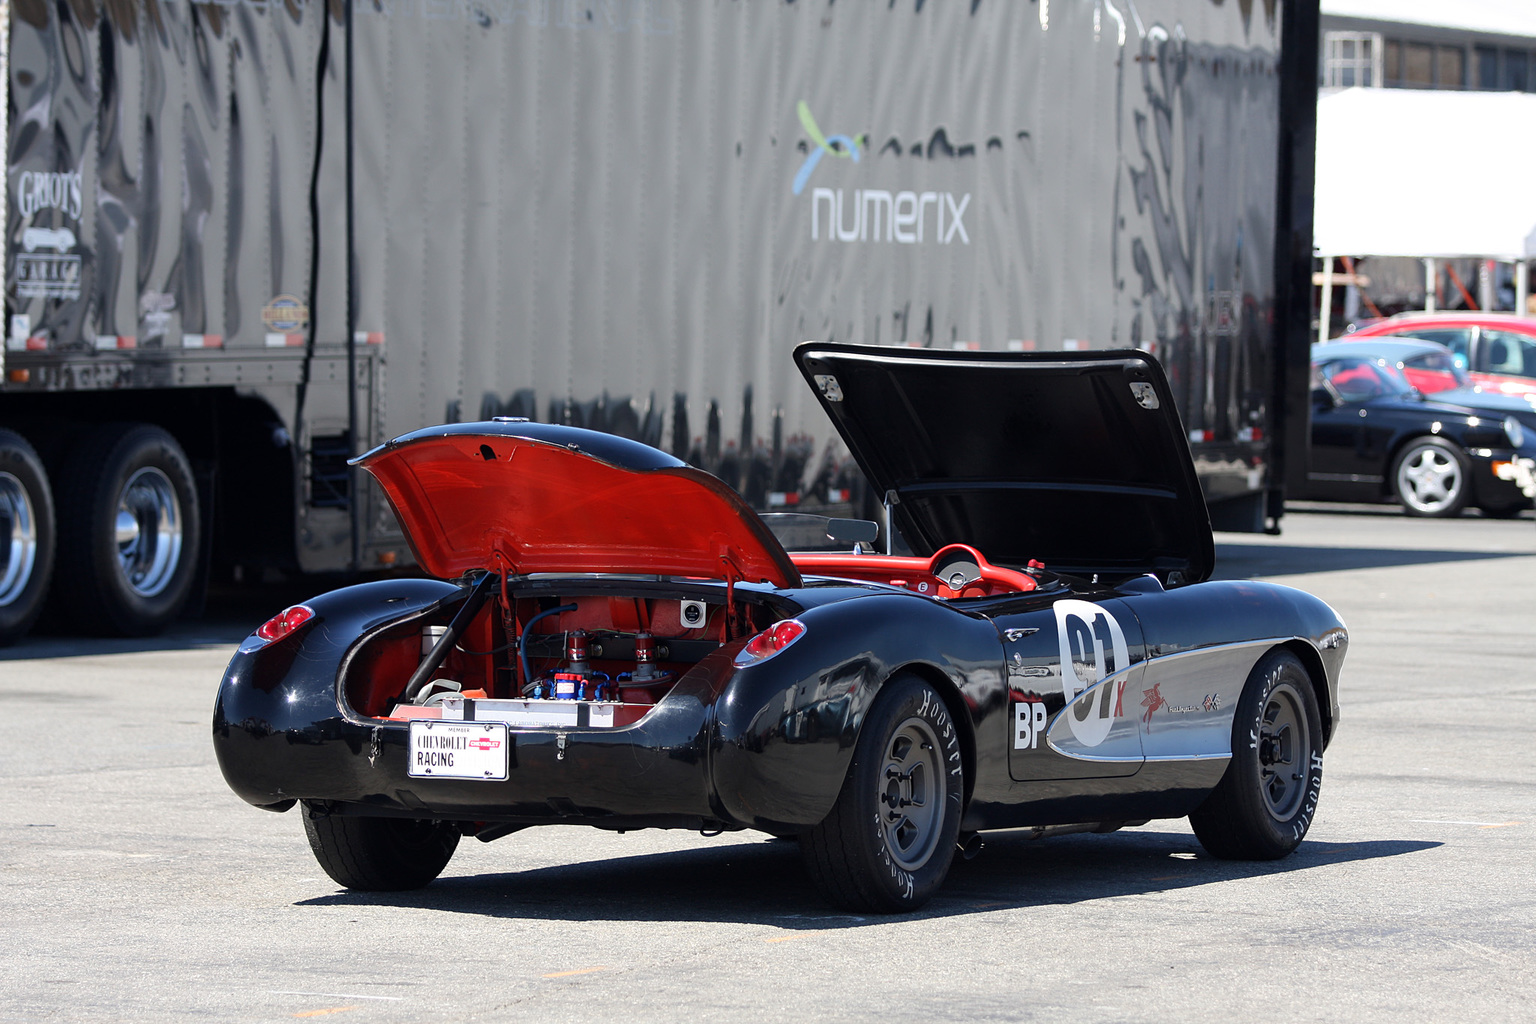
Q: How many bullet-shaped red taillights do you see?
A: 2